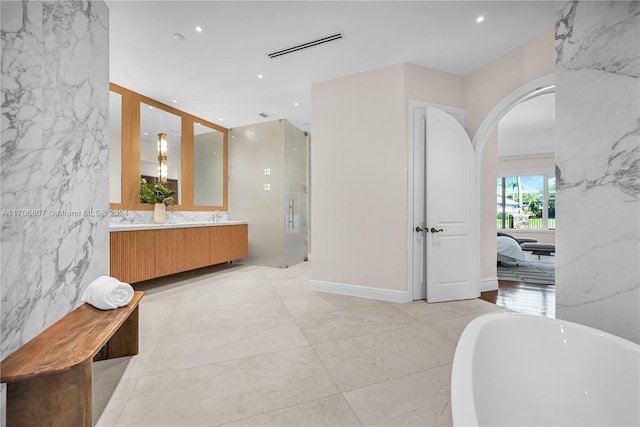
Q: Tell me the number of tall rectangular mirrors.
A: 3